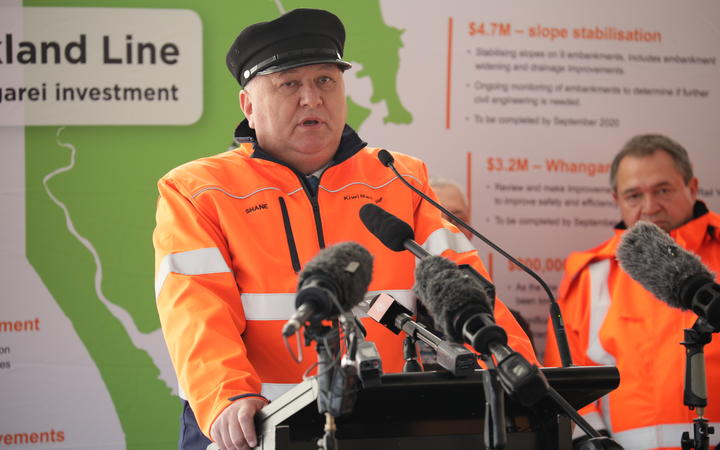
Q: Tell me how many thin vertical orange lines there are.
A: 3